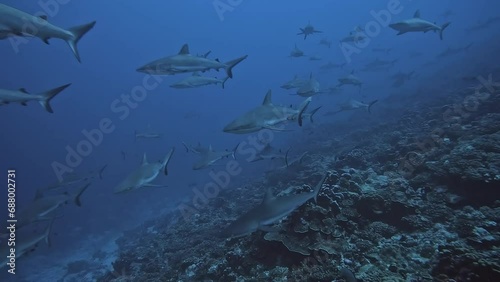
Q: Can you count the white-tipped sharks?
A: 0